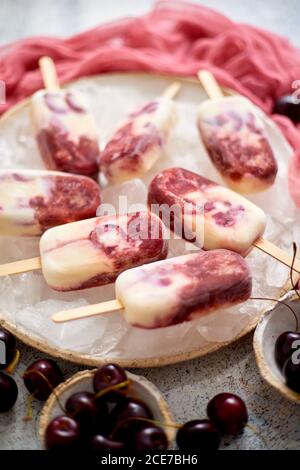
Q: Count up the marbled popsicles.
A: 7